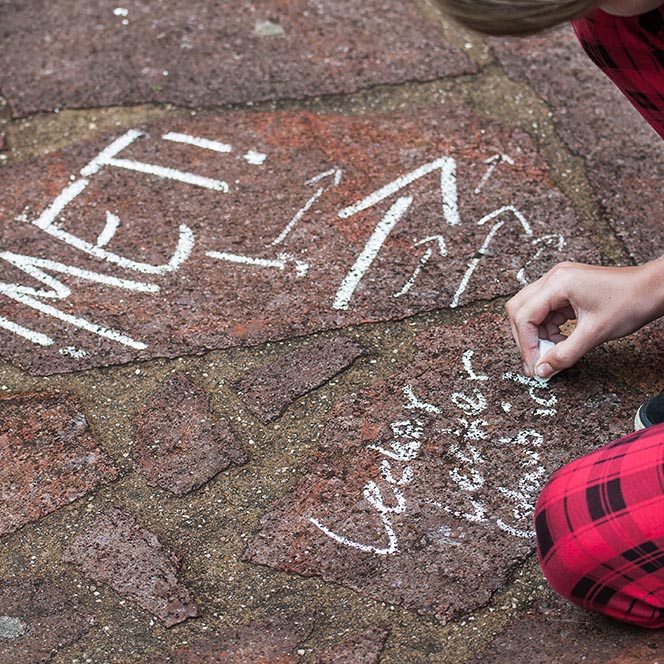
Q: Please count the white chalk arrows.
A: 6